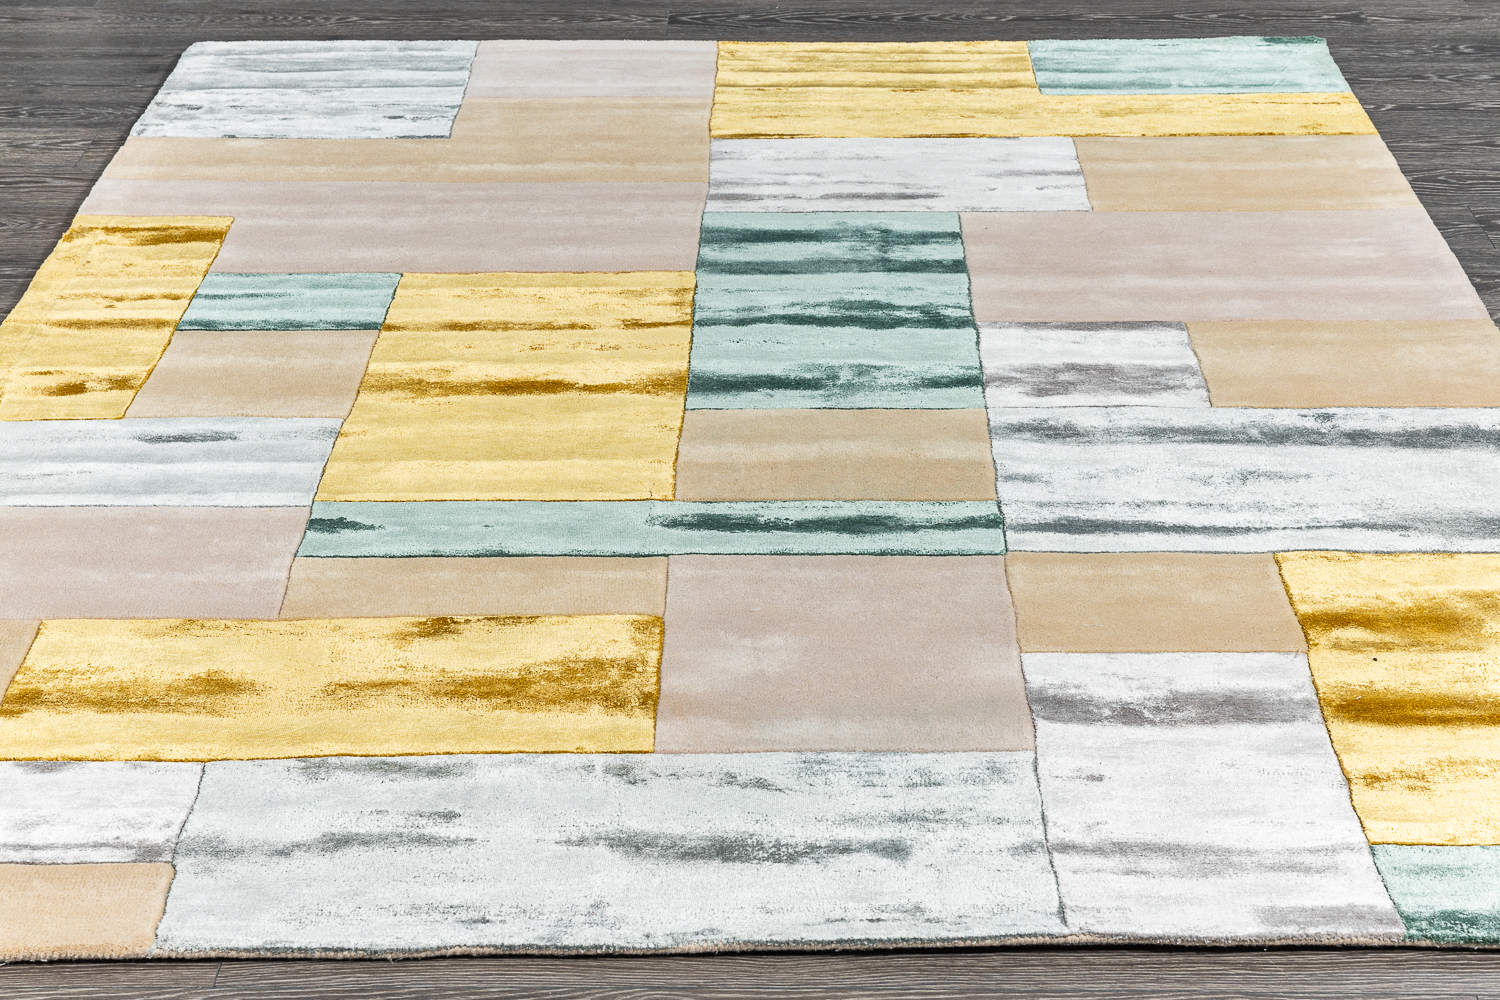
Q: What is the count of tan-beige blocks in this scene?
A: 9